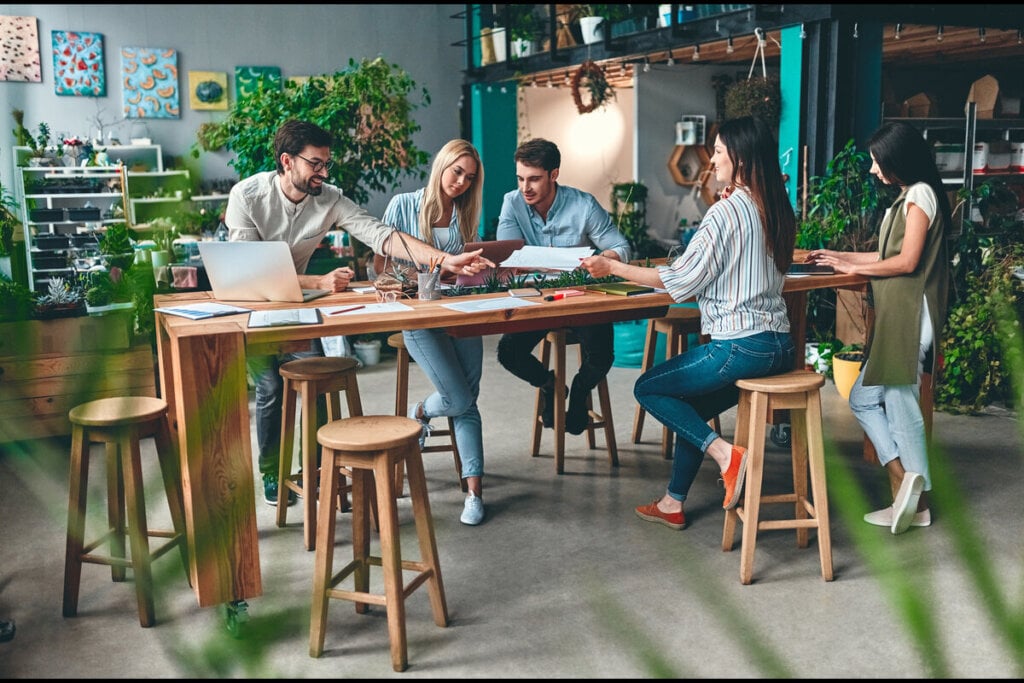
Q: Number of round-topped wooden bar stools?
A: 7